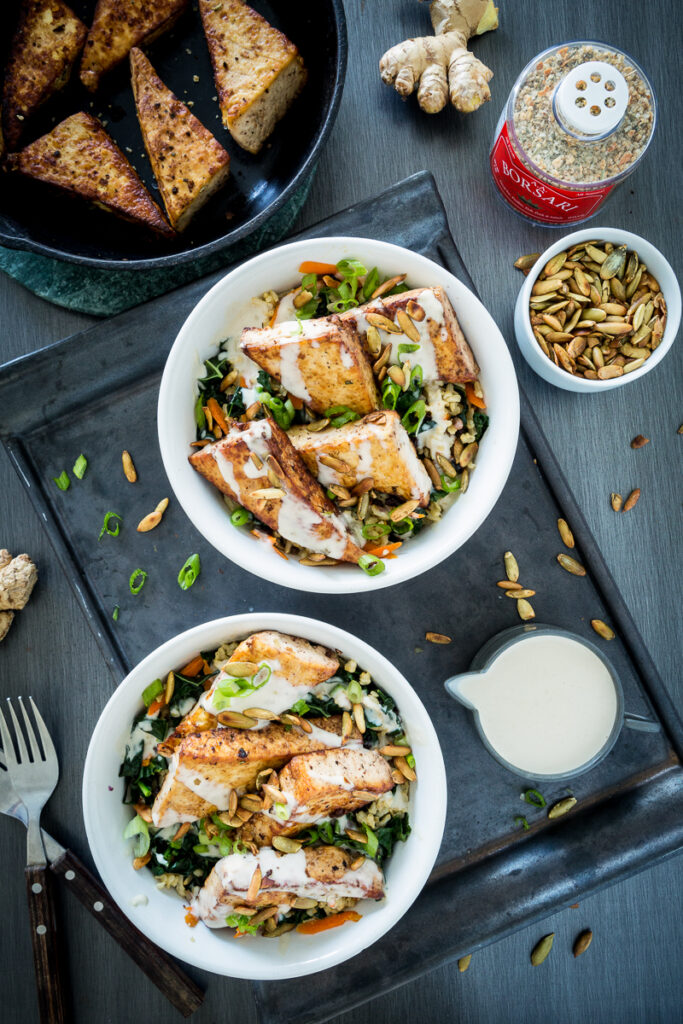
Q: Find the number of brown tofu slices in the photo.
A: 13